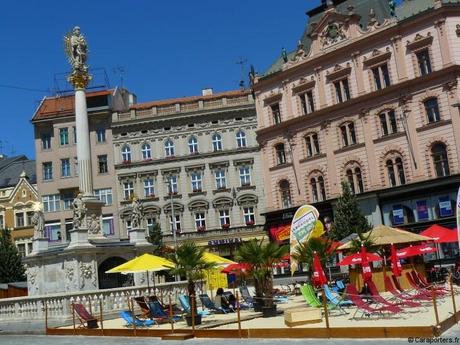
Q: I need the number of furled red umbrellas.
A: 3